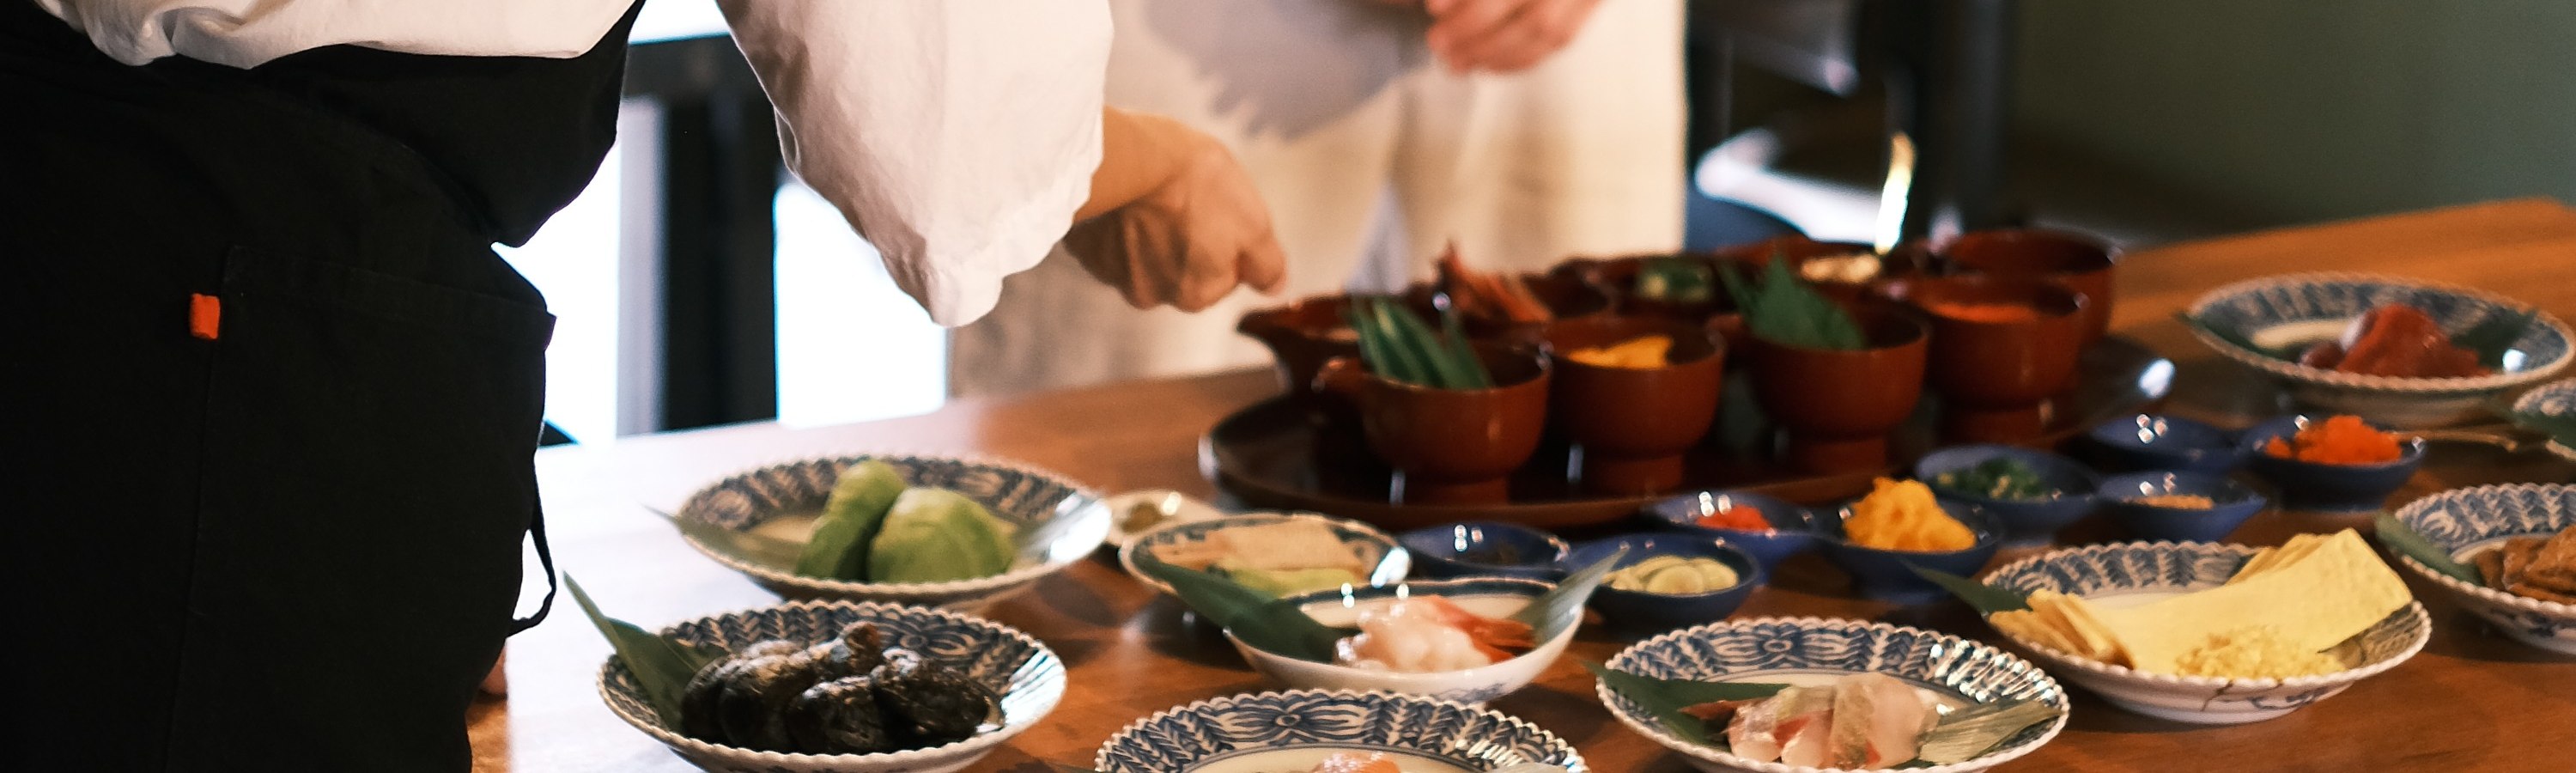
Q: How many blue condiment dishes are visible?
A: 8